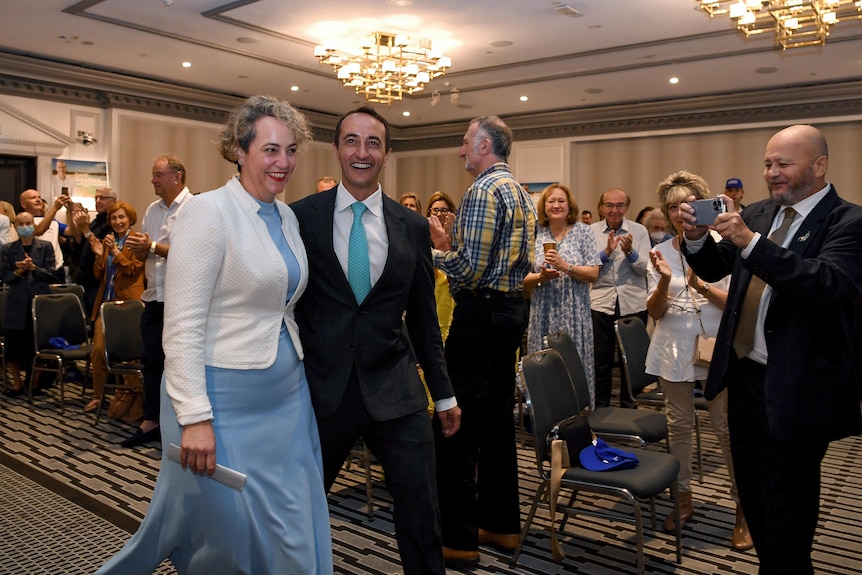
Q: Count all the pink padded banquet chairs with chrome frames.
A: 0